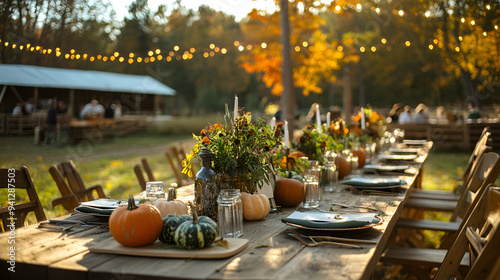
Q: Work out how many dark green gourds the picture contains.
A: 2